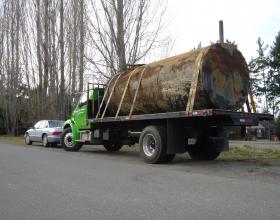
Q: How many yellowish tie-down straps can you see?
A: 5